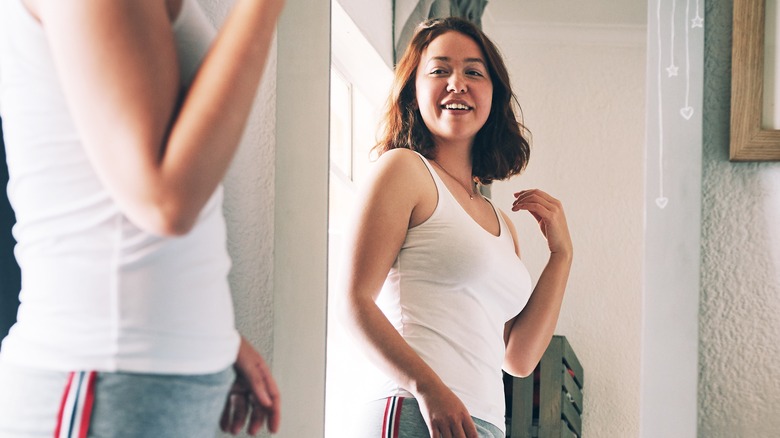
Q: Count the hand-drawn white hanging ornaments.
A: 4